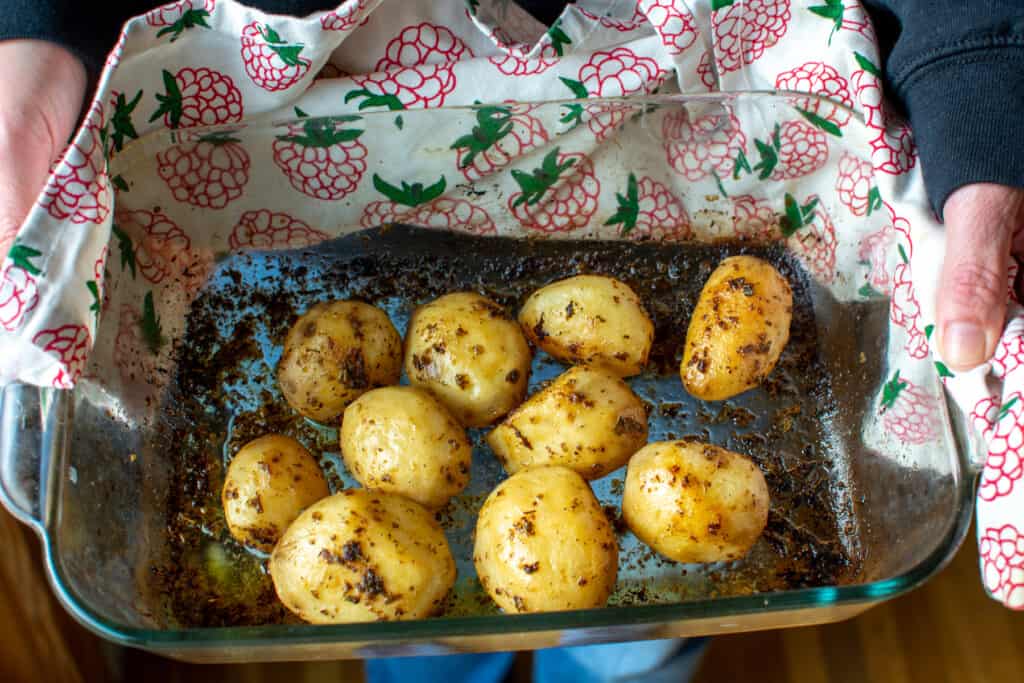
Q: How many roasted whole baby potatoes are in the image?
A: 10